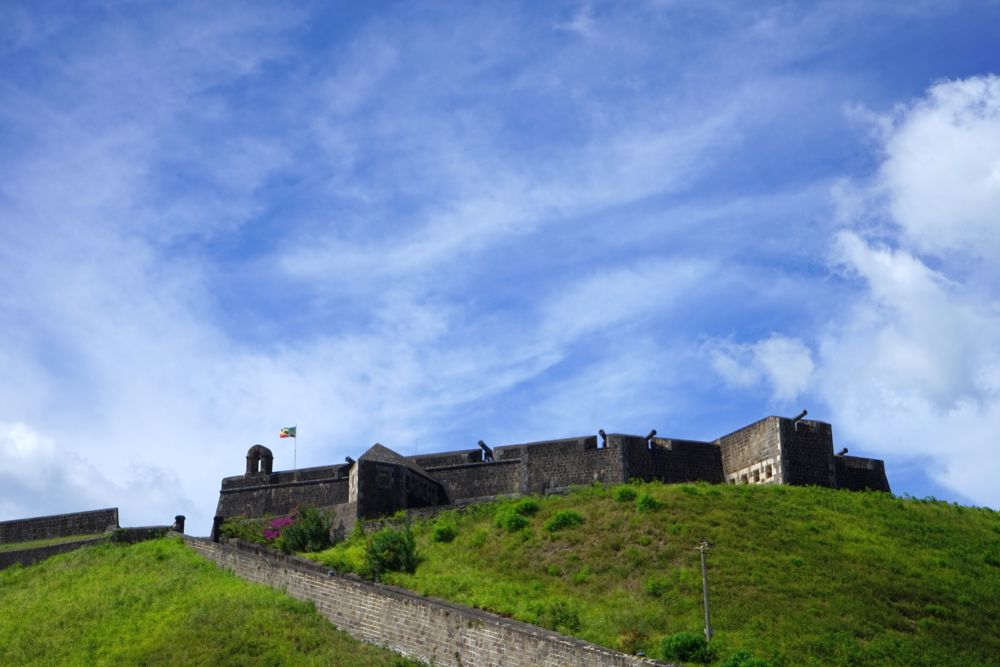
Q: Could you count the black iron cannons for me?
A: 6